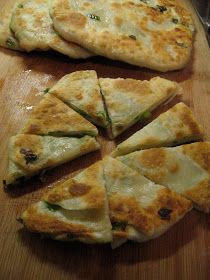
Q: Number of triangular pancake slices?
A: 8